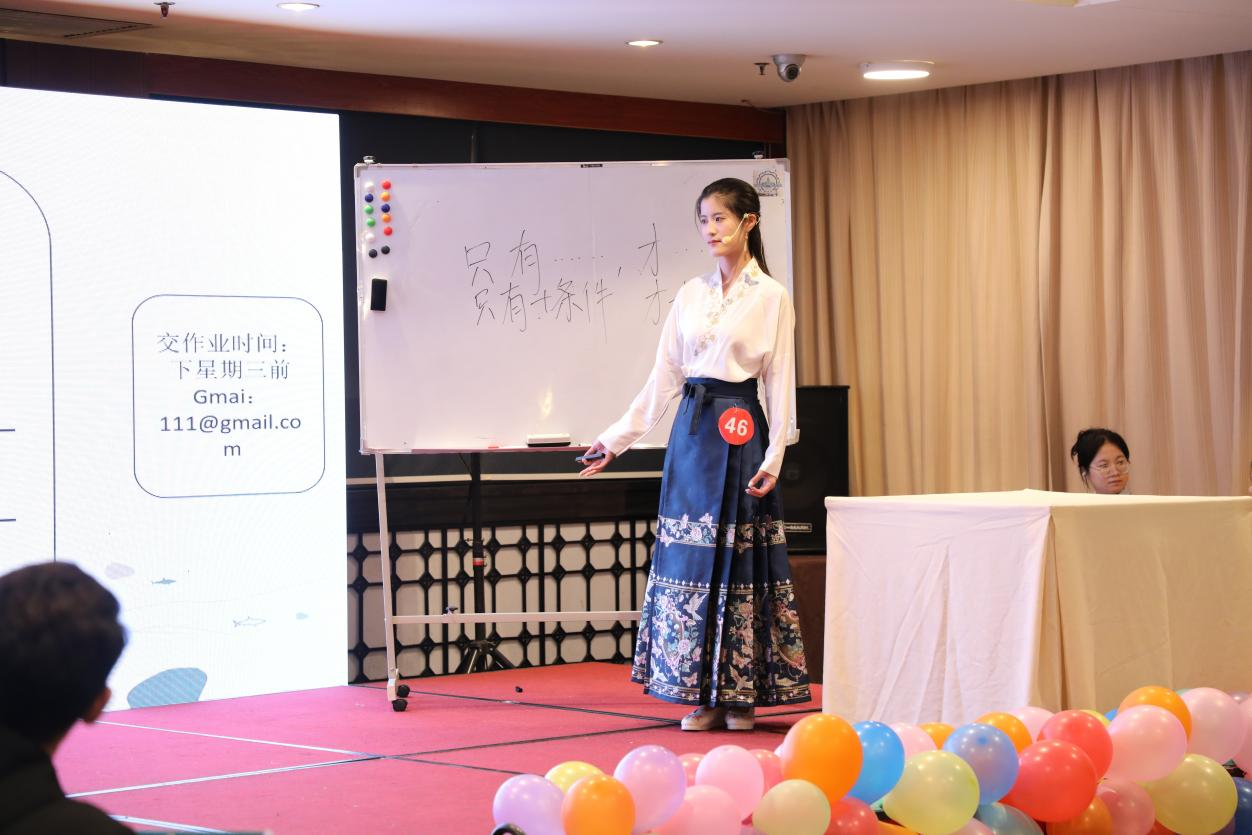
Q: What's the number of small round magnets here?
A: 12